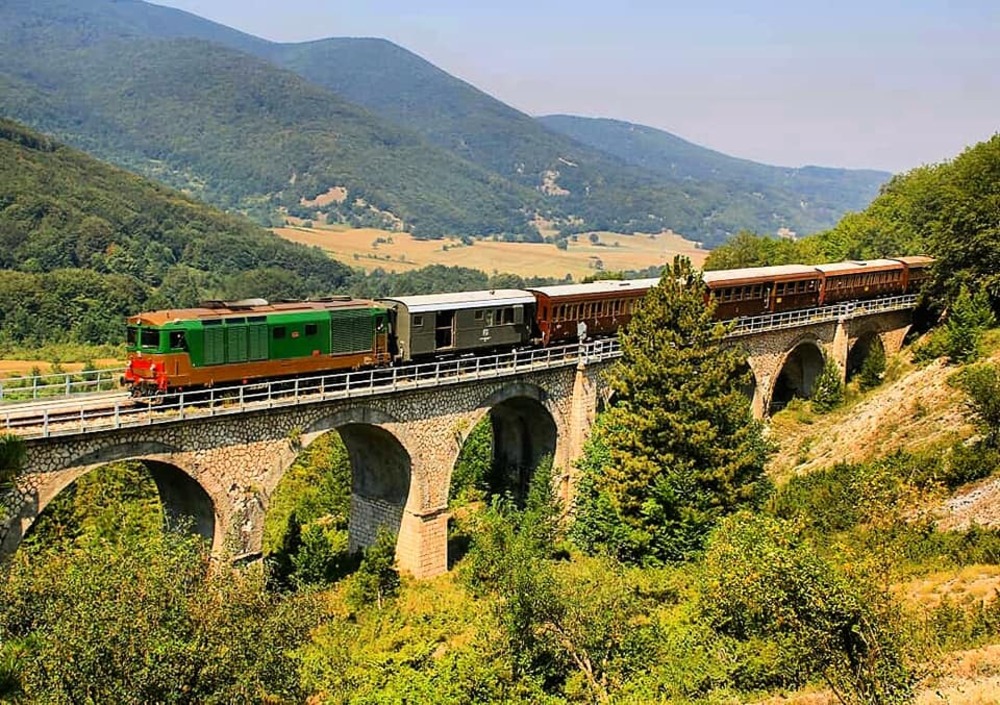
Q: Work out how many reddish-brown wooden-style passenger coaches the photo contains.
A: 4